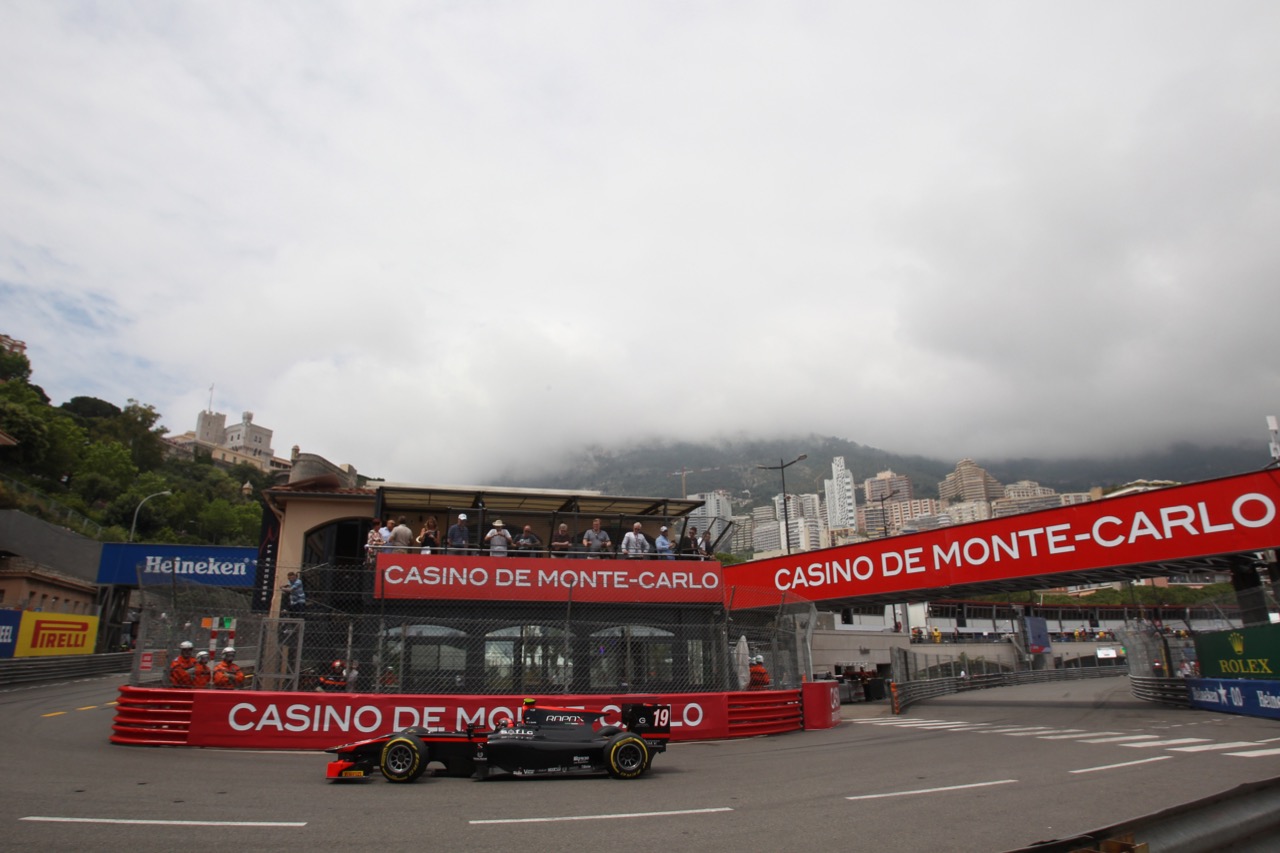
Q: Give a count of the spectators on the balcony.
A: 13